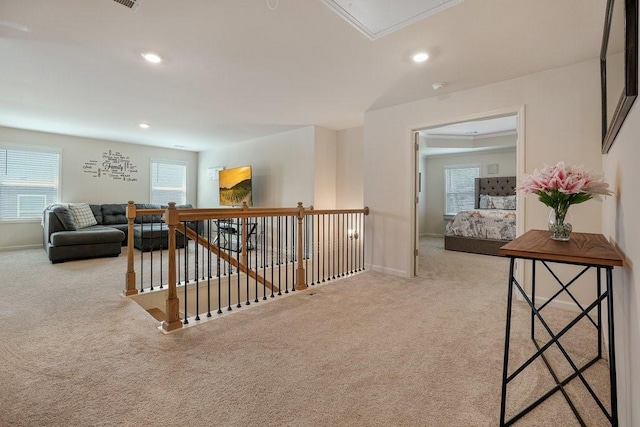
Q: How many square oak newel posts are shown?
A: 4